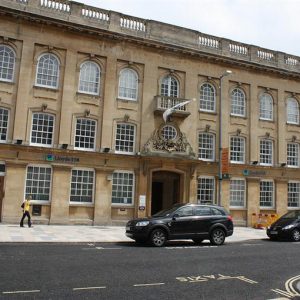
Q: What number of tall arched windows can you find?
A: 9